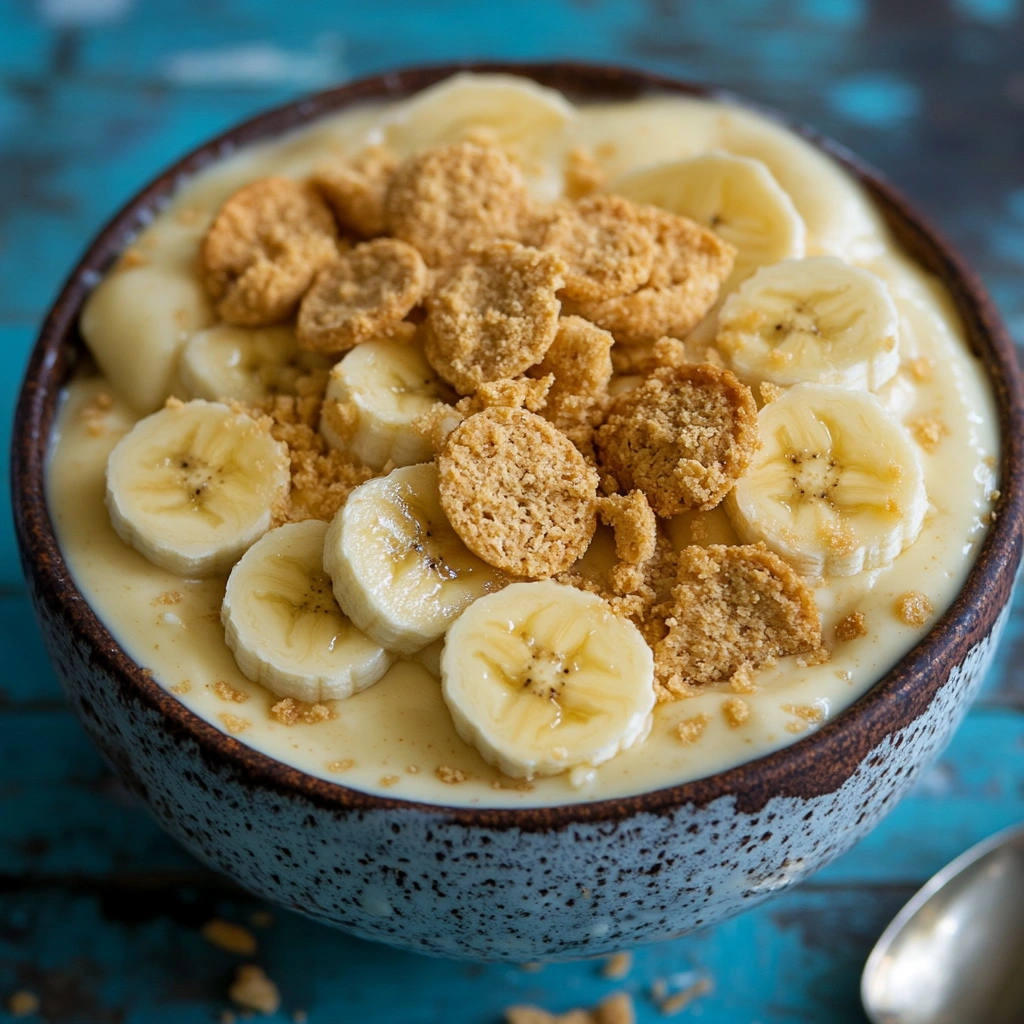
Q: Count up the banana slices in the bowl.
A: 10